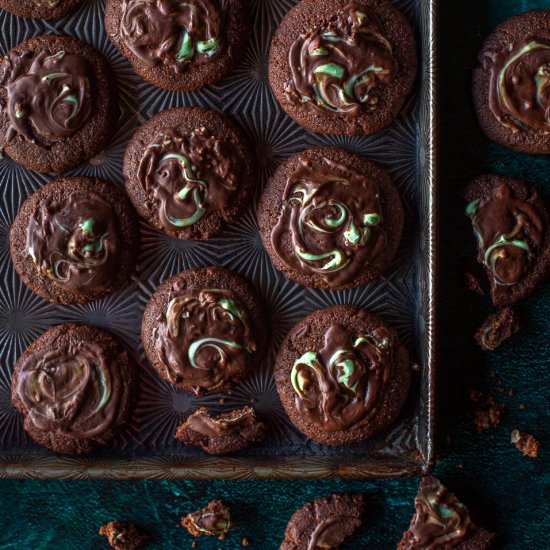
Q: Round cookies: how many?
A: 11